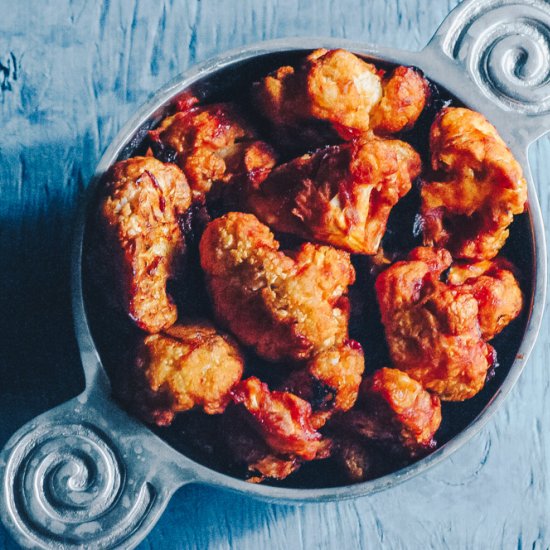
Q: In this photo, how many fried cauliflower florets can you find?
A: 11